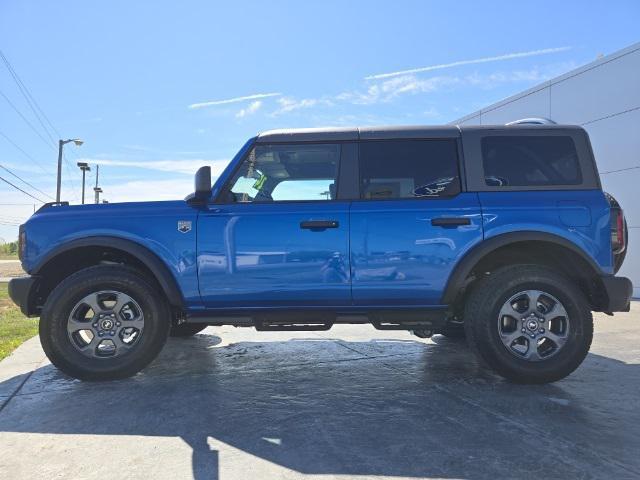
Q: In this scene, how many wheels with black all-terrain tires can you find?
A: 2